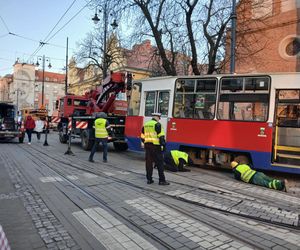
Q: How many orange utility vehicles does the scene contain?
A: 1